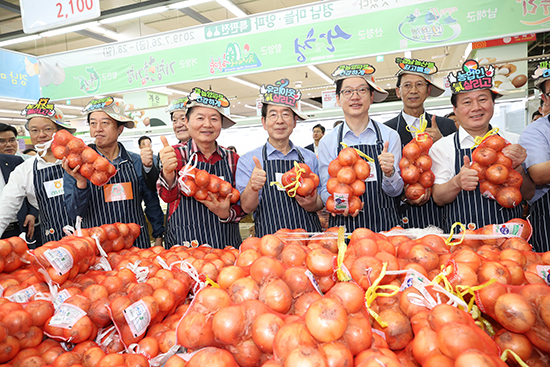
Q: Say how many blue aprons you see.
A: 8